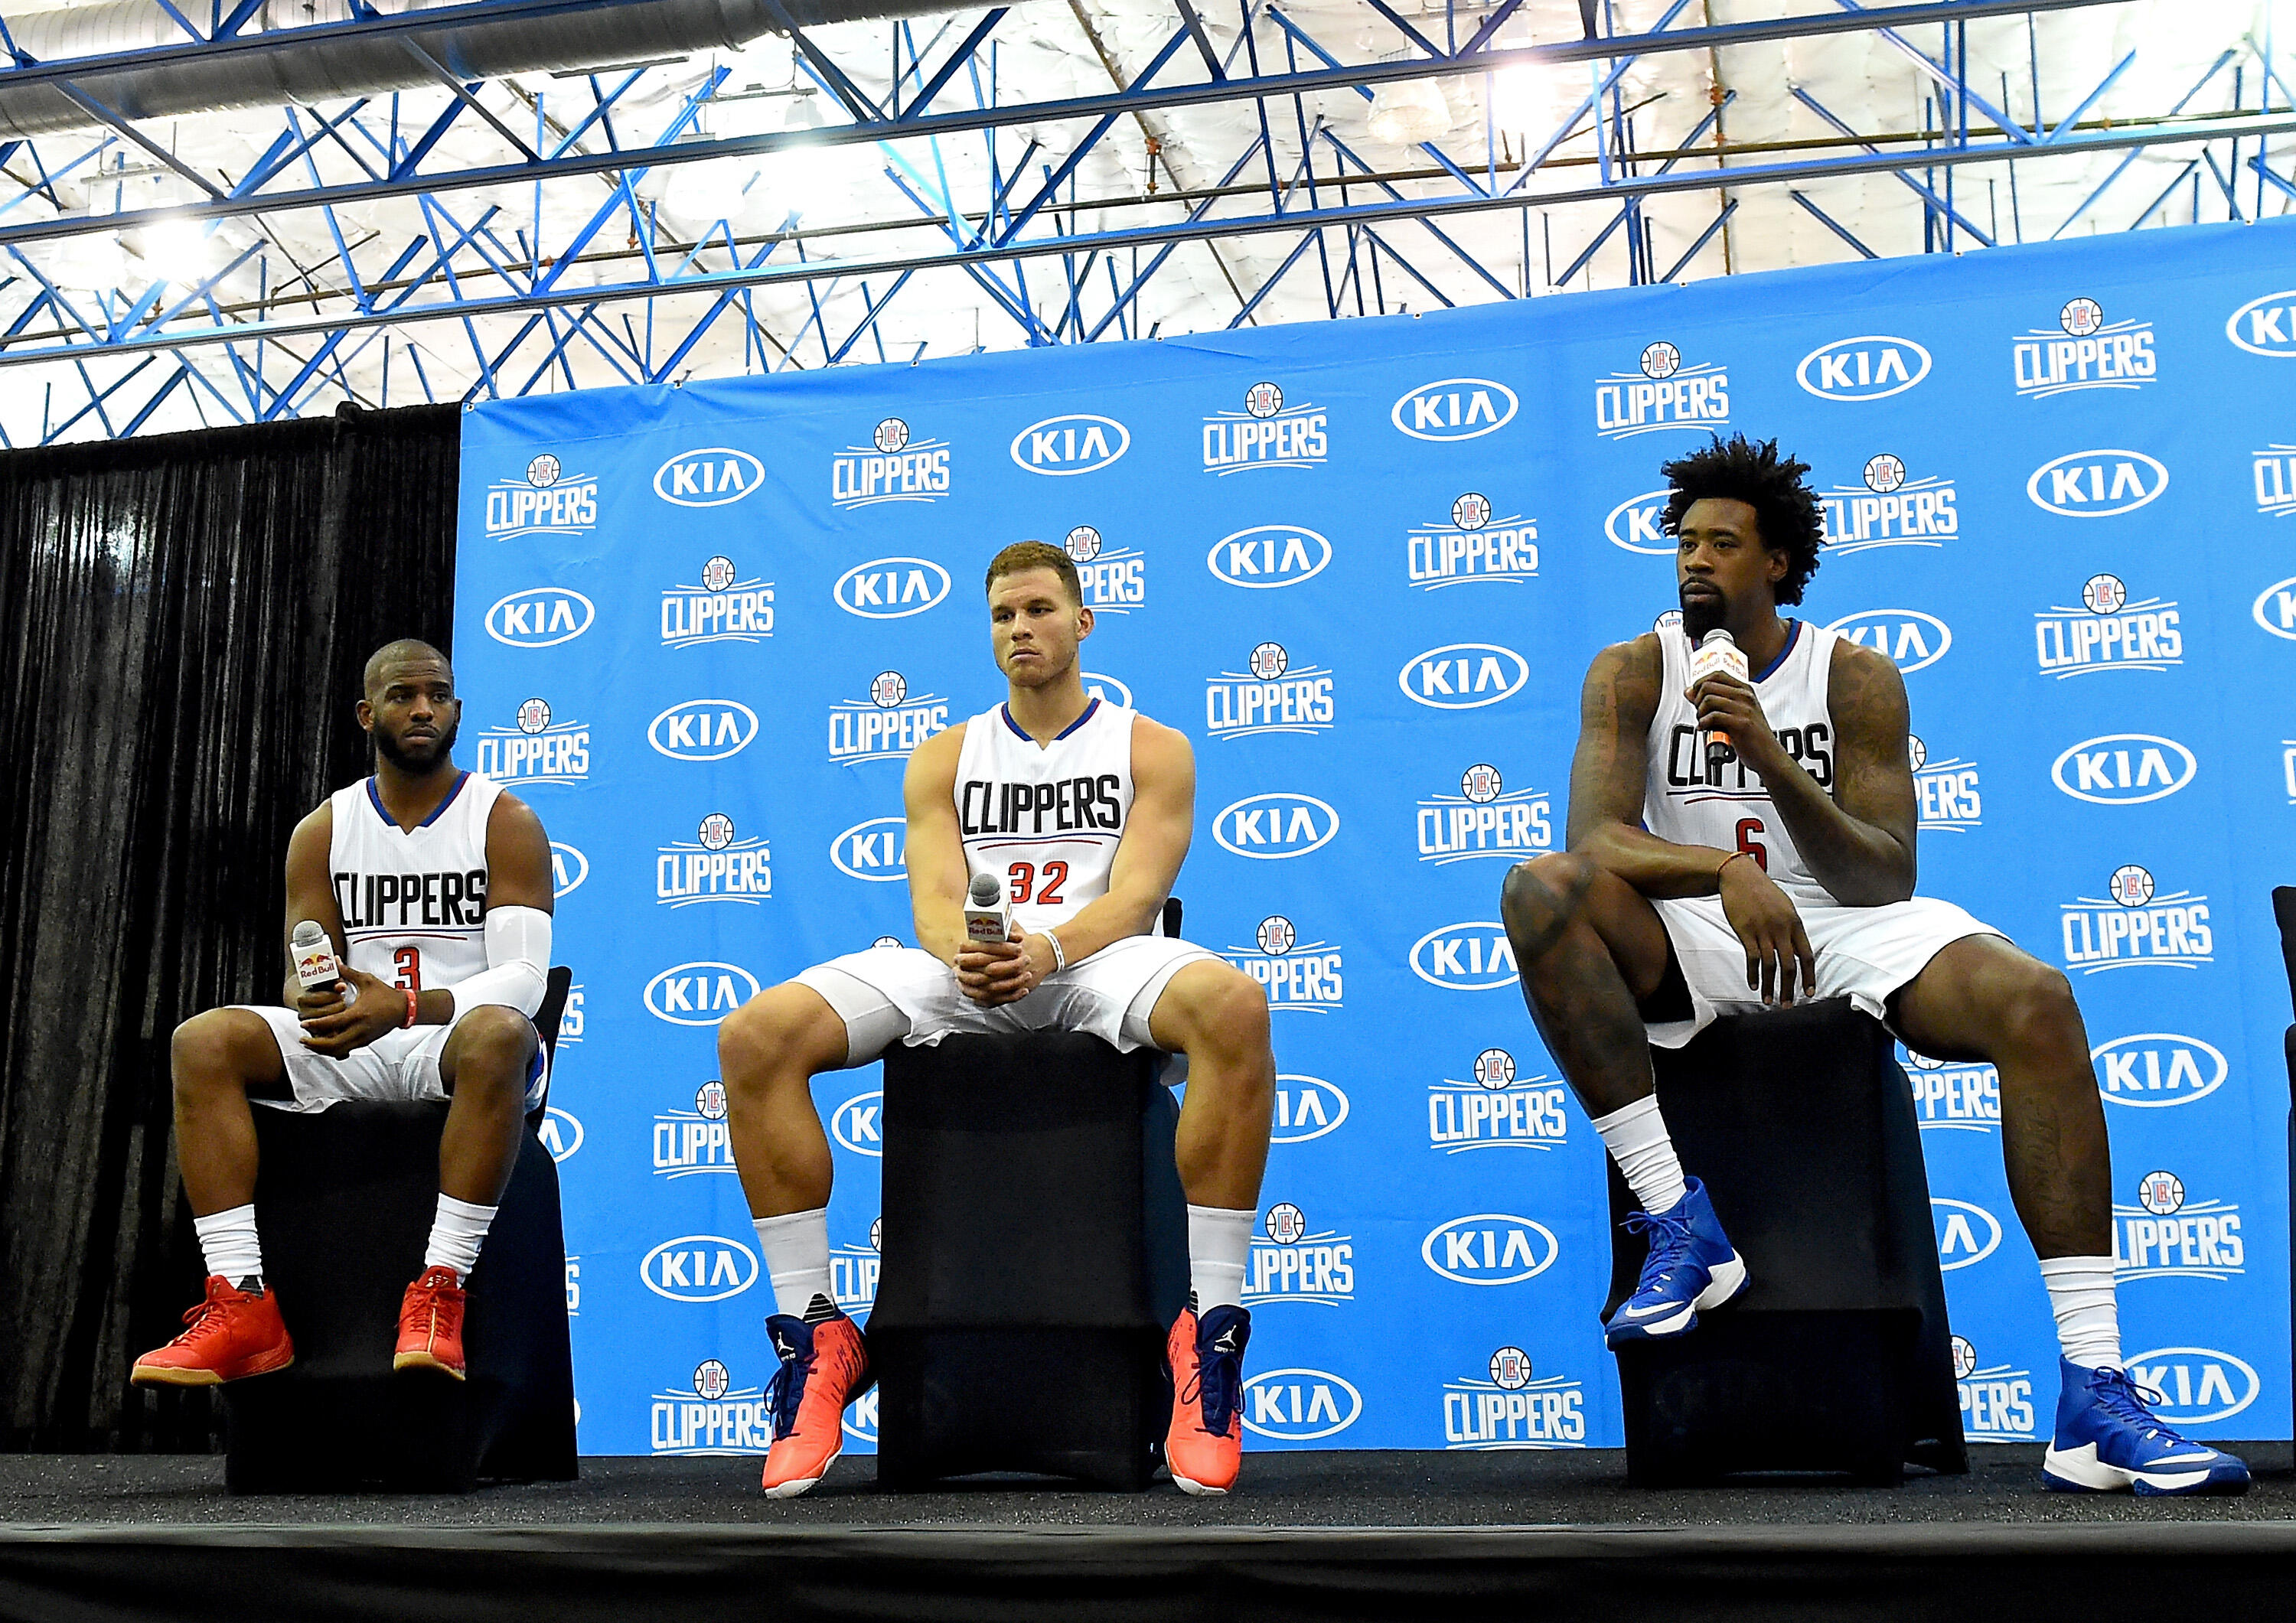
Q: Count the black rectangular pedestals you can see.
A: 3